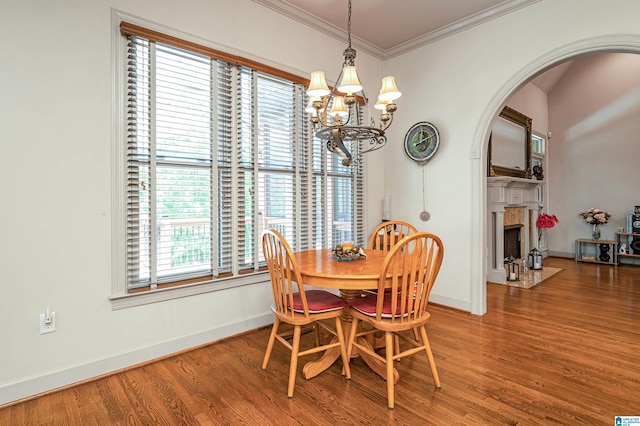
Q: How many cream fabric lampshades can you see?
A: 6